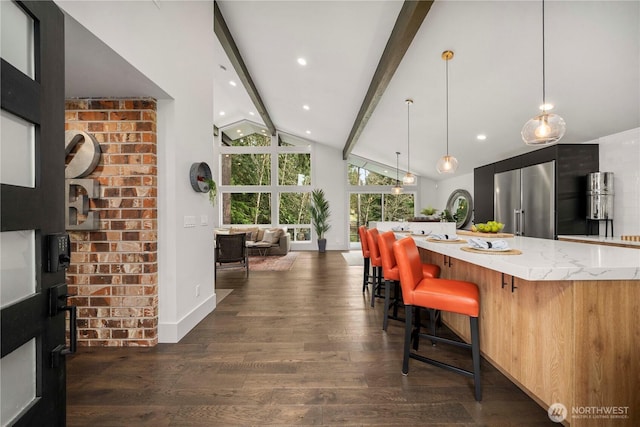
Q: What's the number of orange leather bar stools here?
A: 4